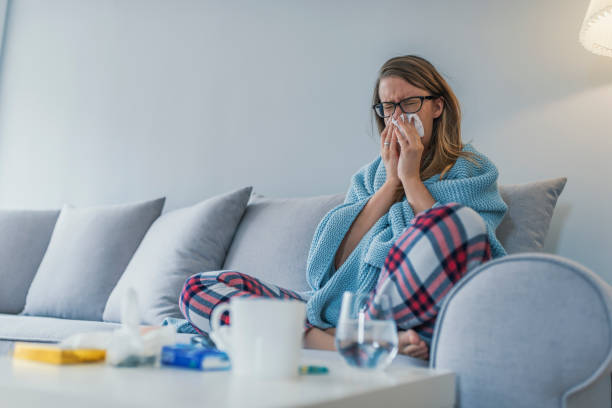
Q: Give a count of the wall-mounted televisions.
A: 0